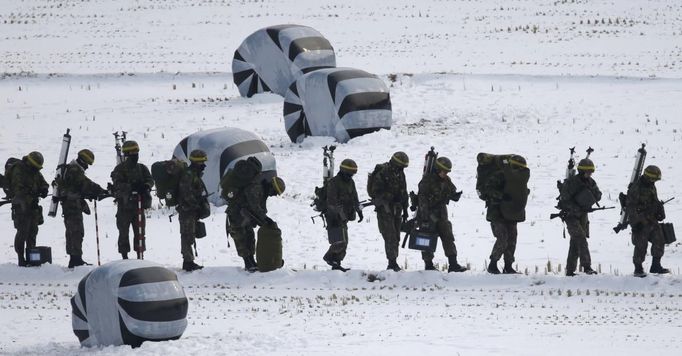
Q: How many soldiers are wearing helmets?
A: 11